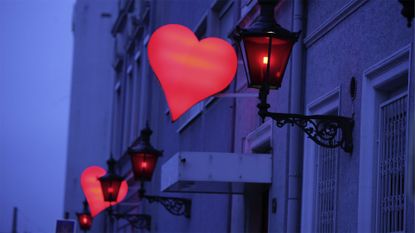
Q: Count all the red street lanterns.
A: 4